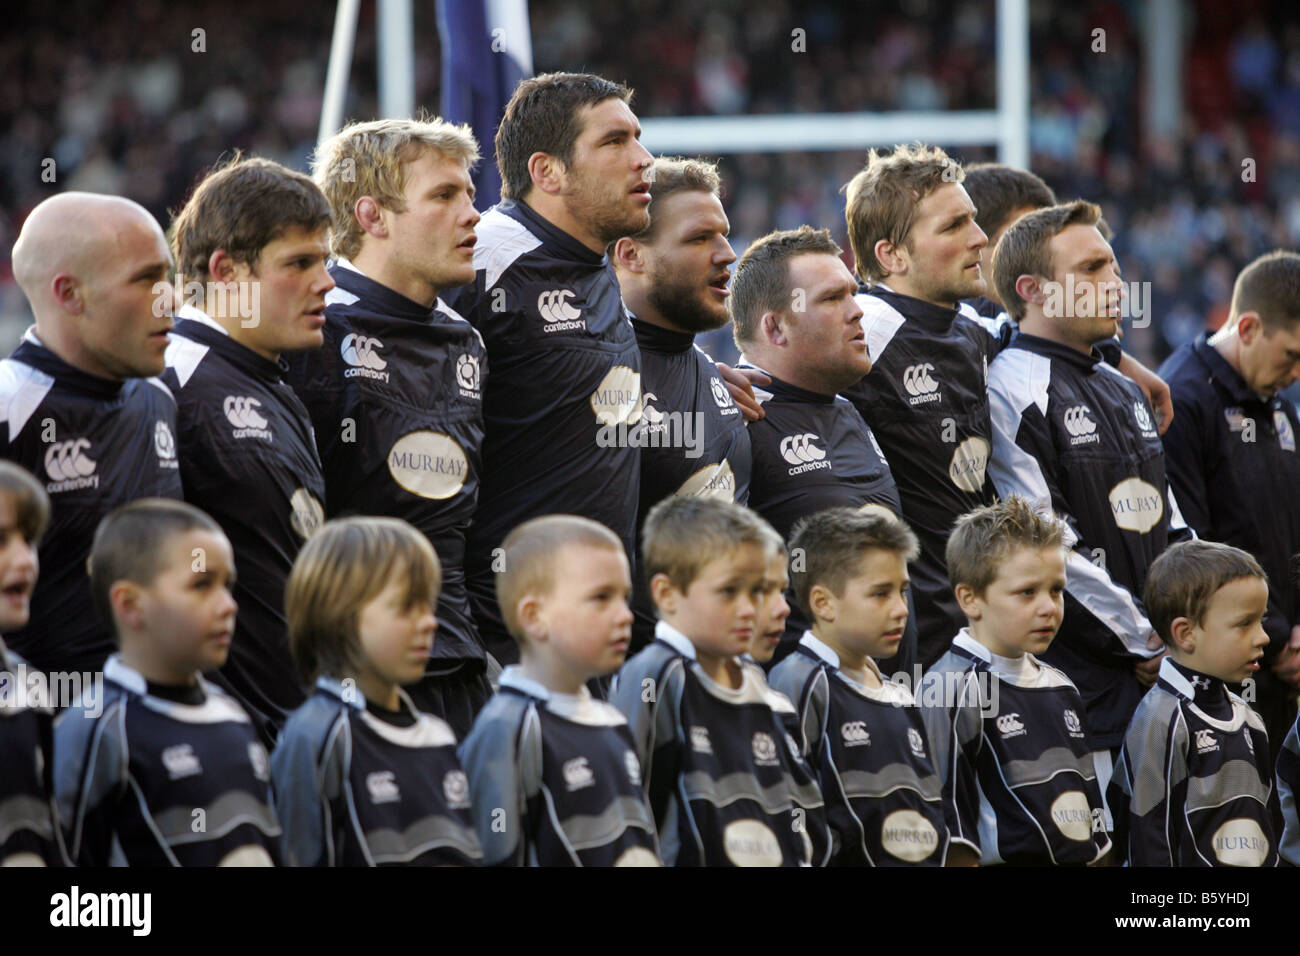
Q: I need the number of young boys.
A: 9